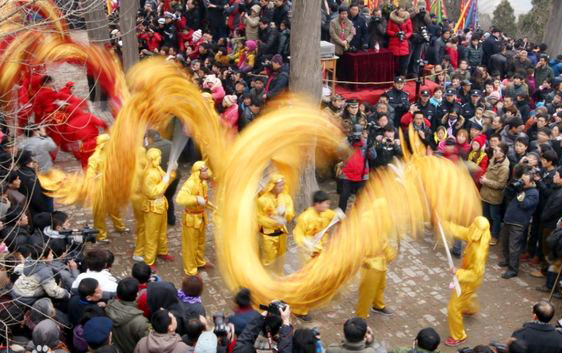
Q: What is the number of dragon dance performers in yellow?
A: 8